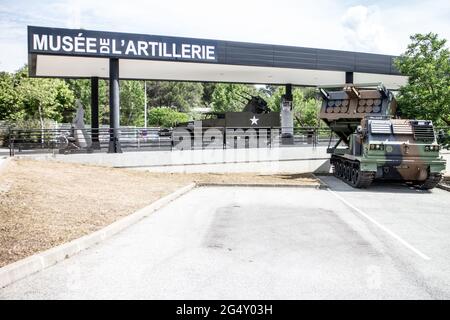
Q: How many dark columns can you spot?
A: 4